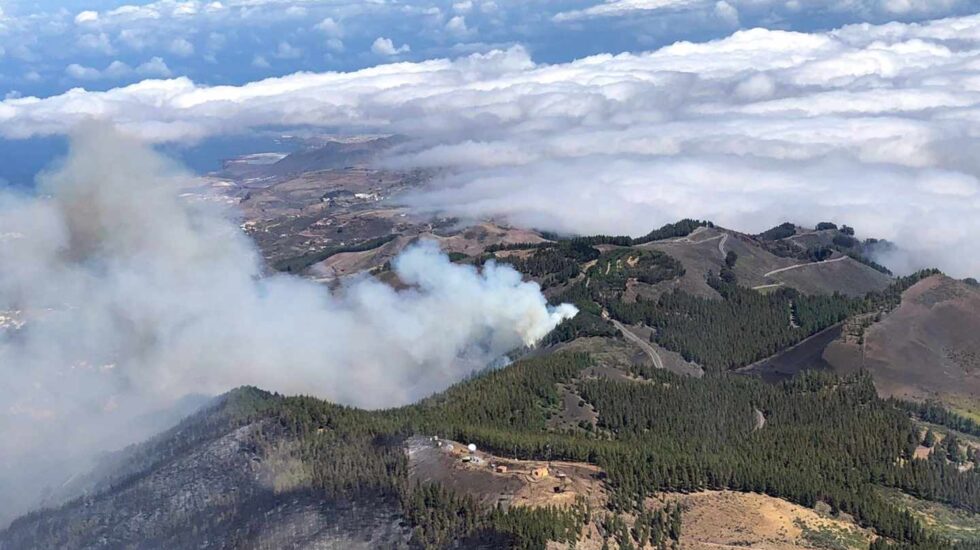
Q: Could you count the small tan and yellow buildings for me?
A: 2